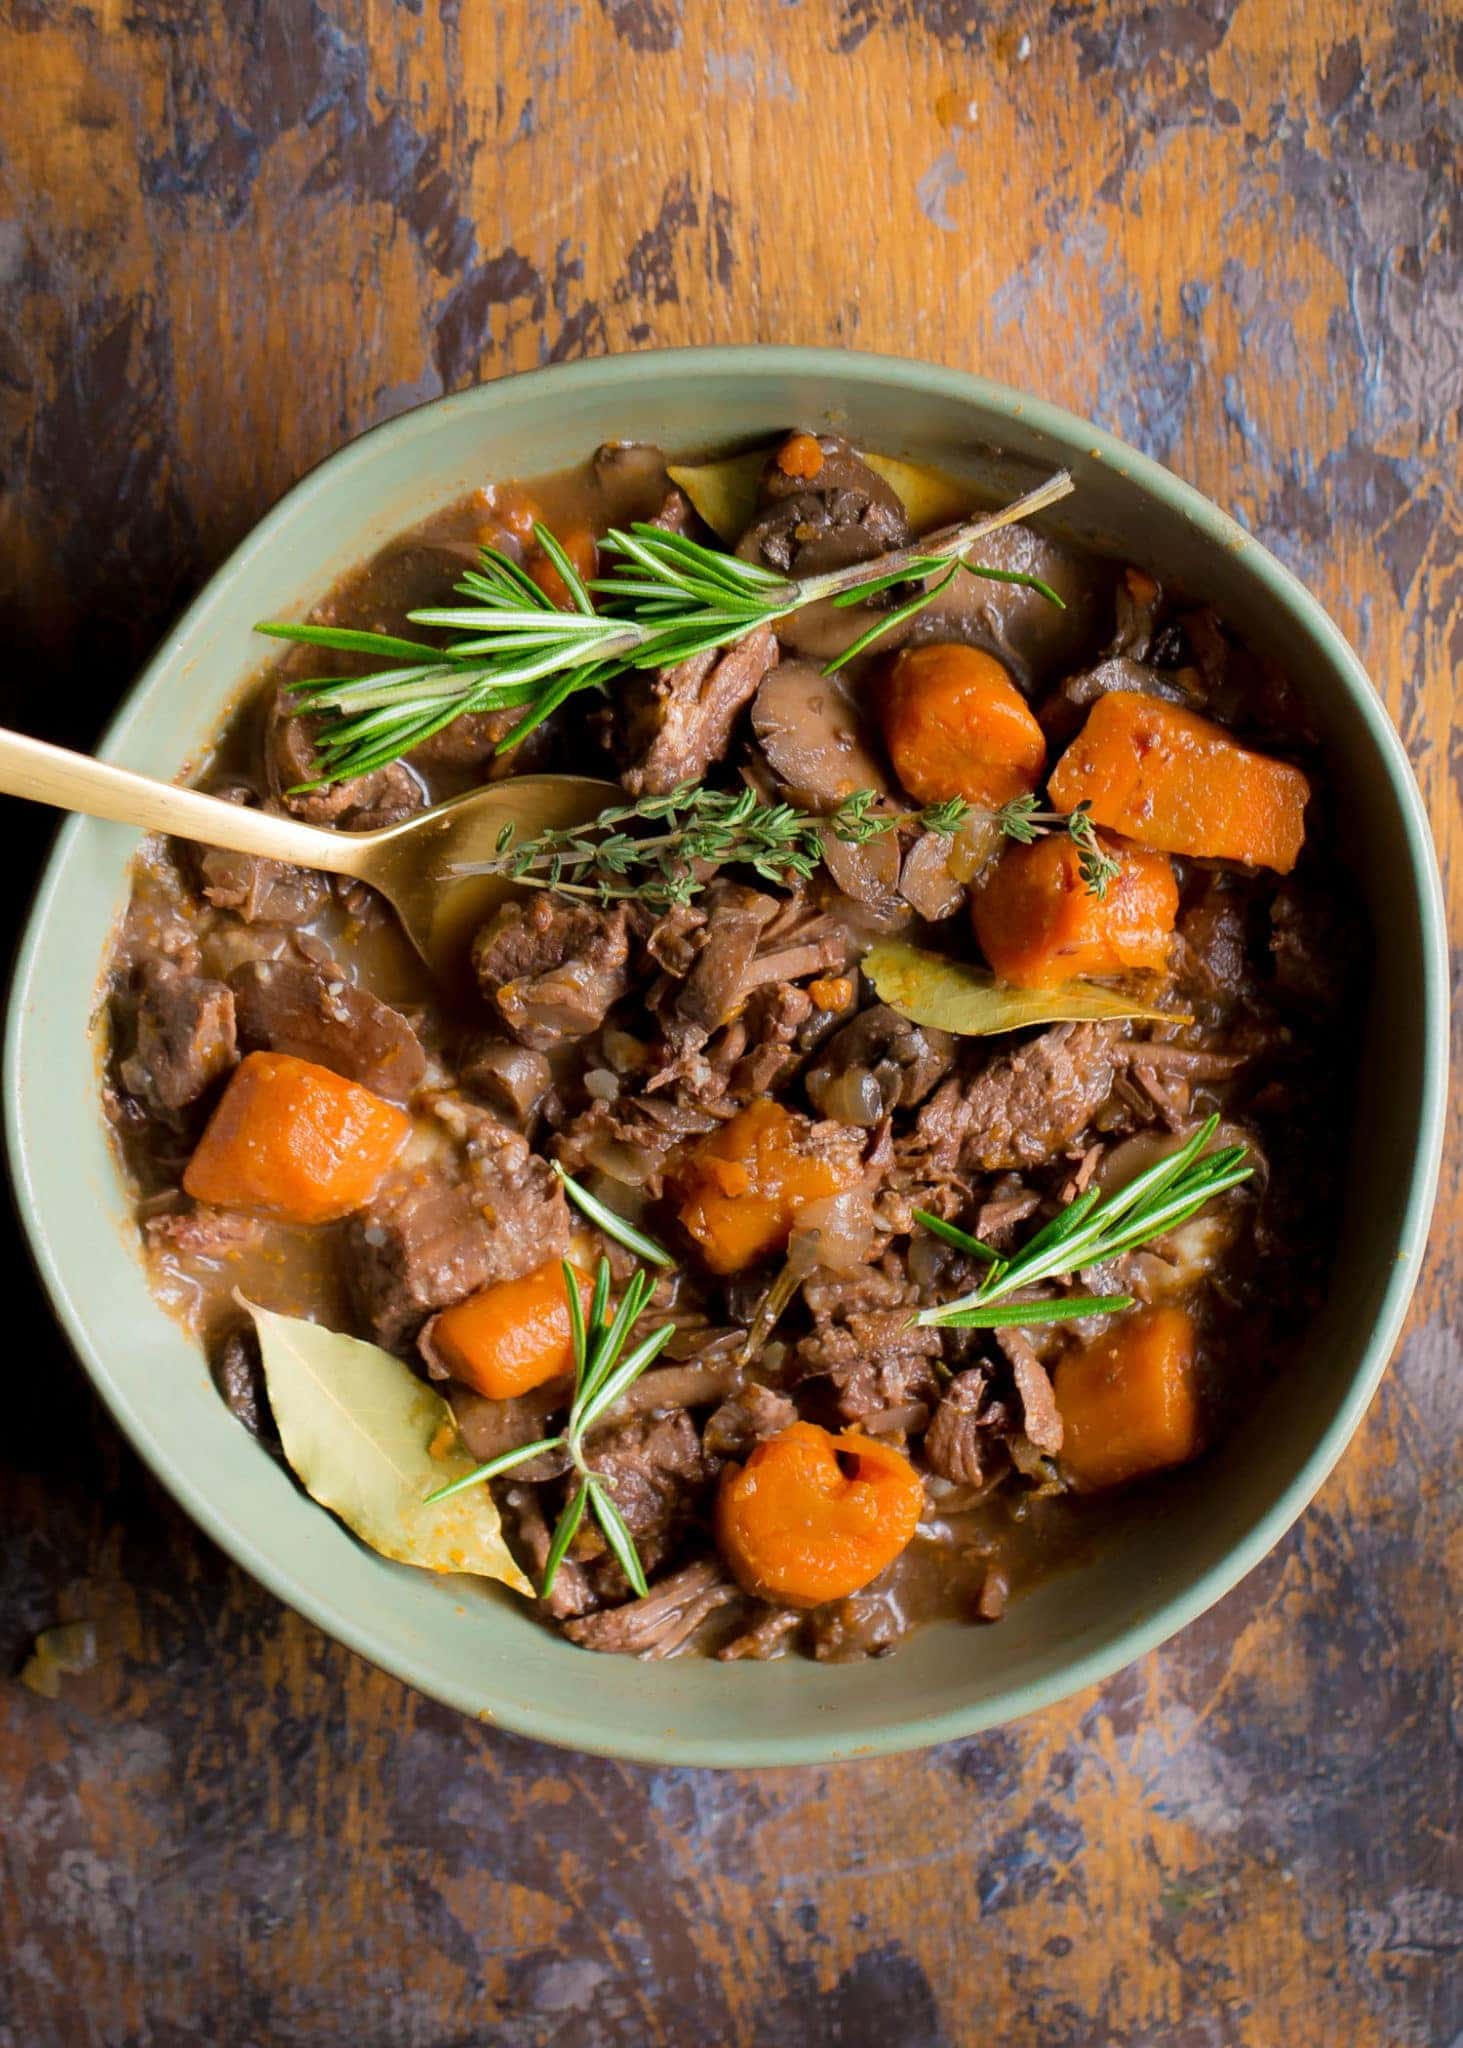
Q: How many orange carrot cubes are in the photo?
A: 8